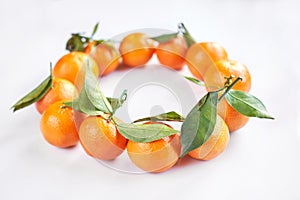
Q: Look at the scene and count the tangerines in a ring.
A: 12